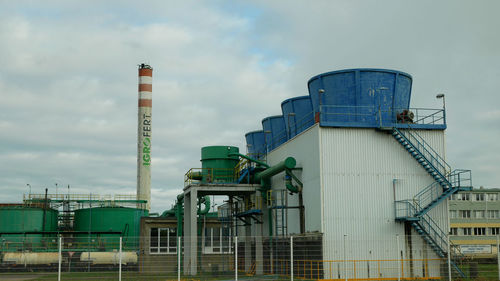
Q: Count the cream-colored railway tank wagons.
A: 2